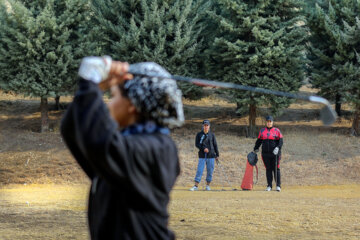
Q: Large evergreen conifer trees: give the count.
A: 4